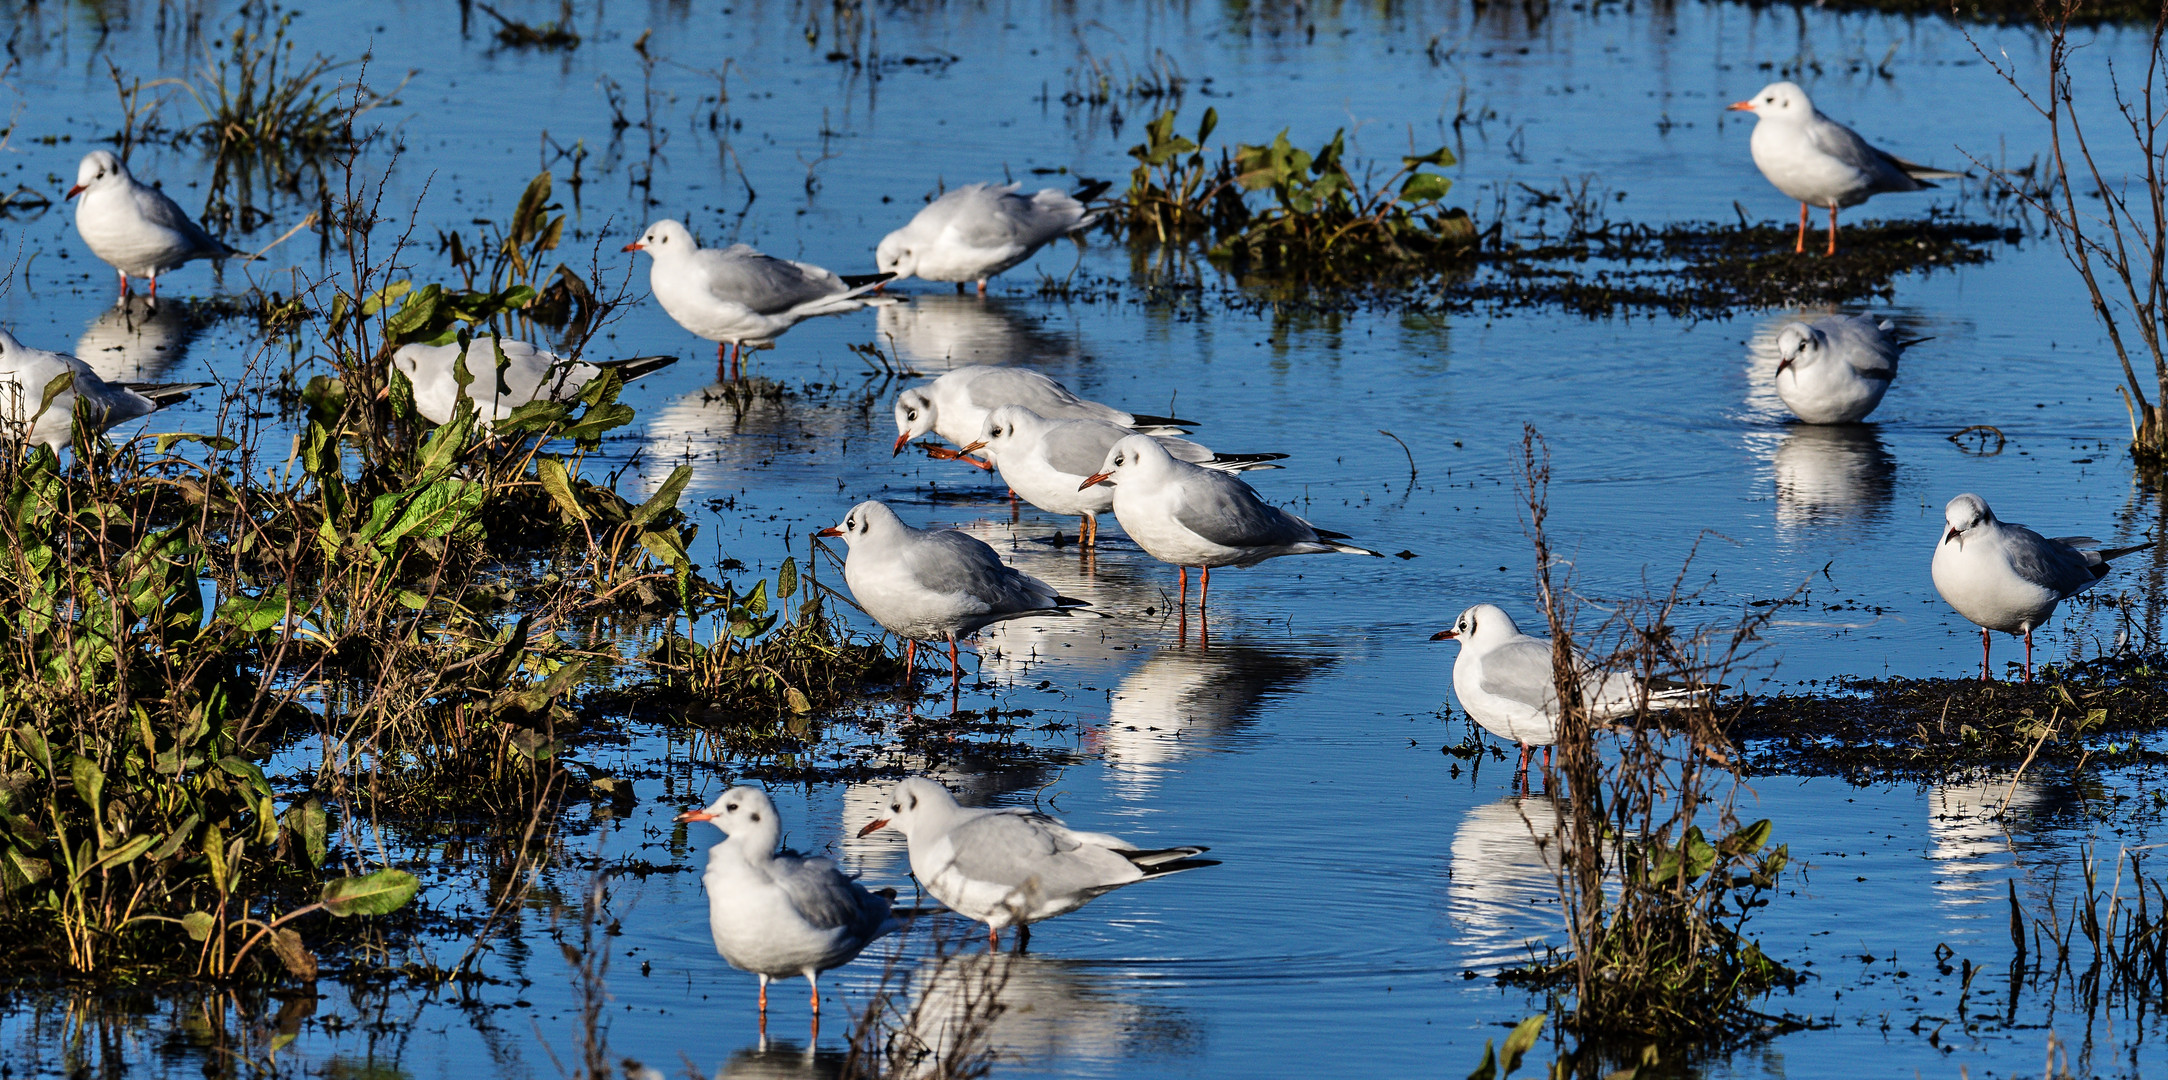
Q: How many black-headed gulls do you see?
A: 15